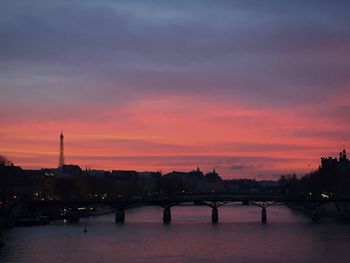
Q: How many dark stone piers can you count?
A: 4